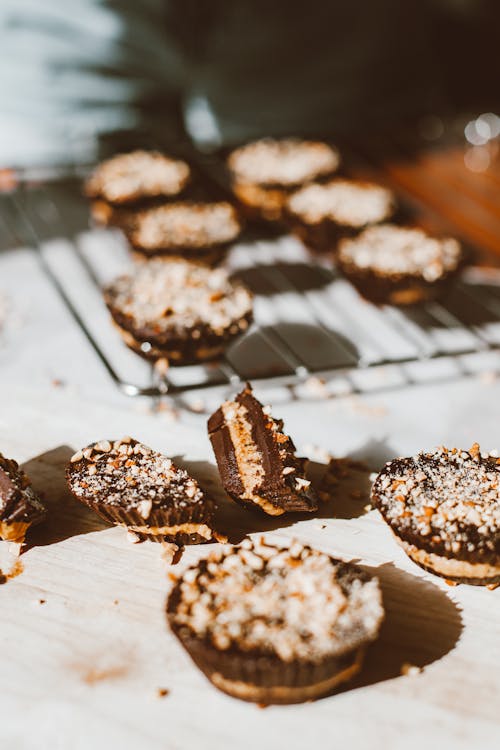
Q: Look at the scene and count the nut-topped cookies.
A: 11